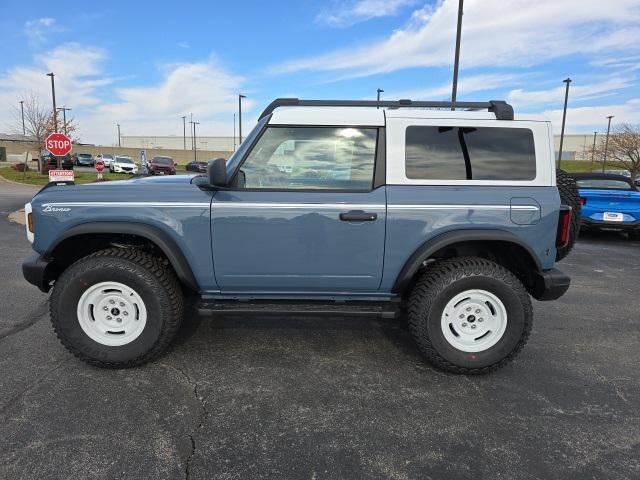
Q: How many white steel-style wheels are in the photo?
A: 2